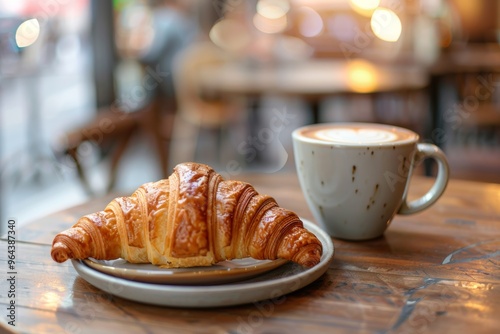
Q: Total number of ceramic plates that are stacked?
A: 2